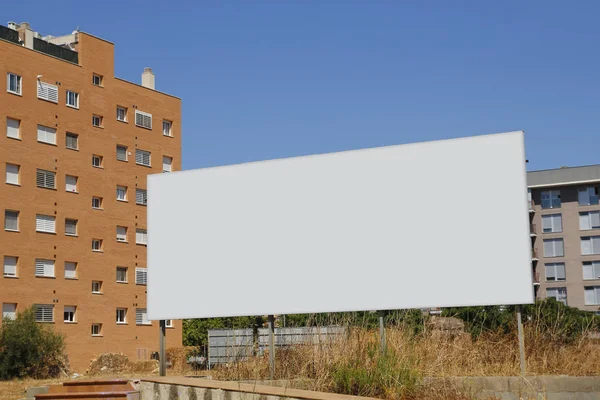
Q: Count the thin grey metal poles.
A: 4